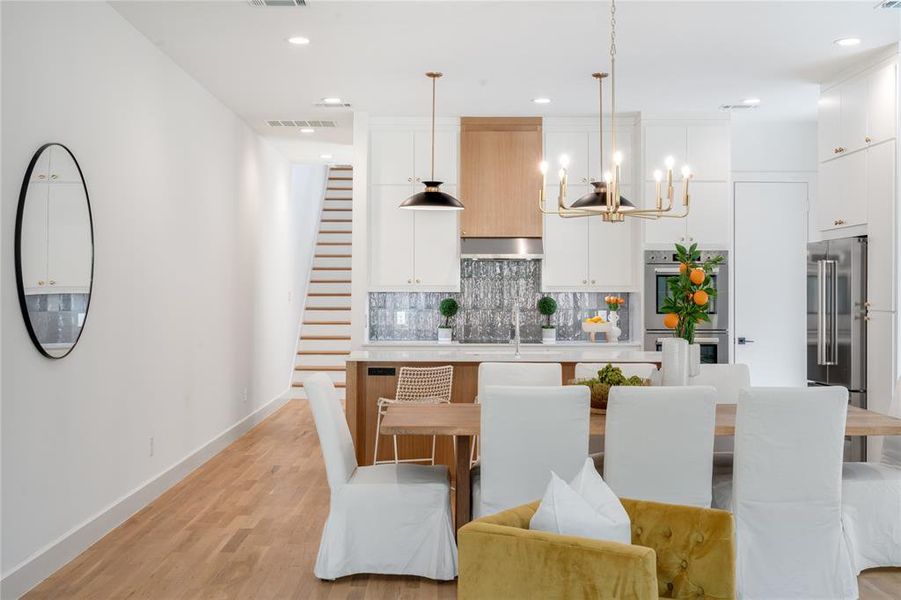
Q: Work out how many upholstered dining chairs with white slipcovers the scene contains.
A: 8